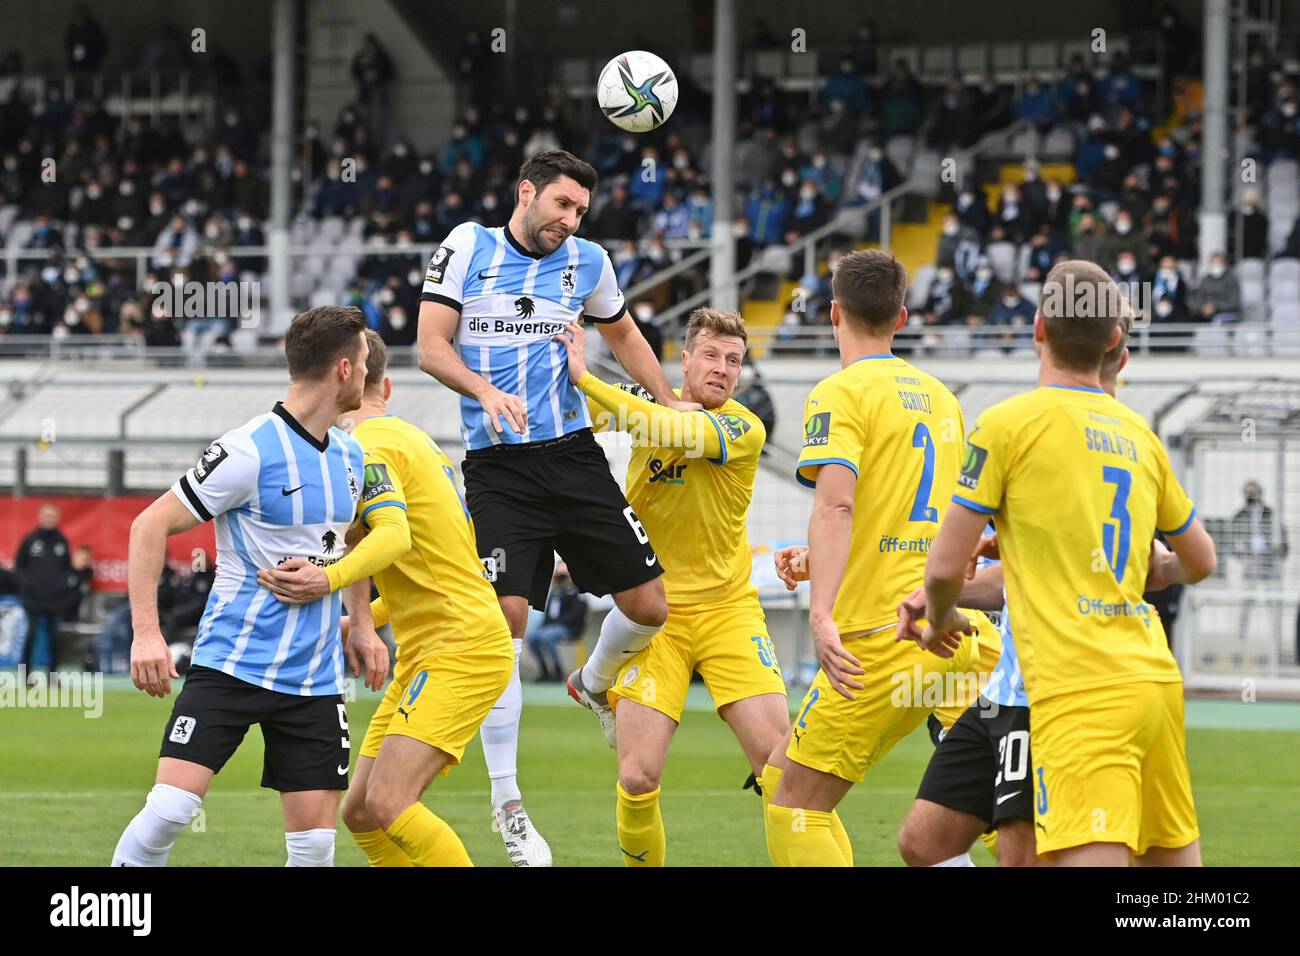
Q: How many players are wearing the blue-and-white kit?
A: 3